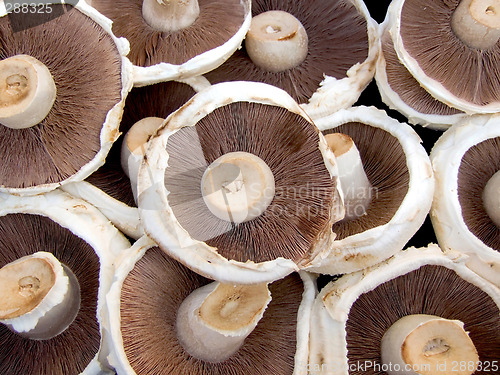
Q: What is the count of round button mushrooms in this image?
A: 12